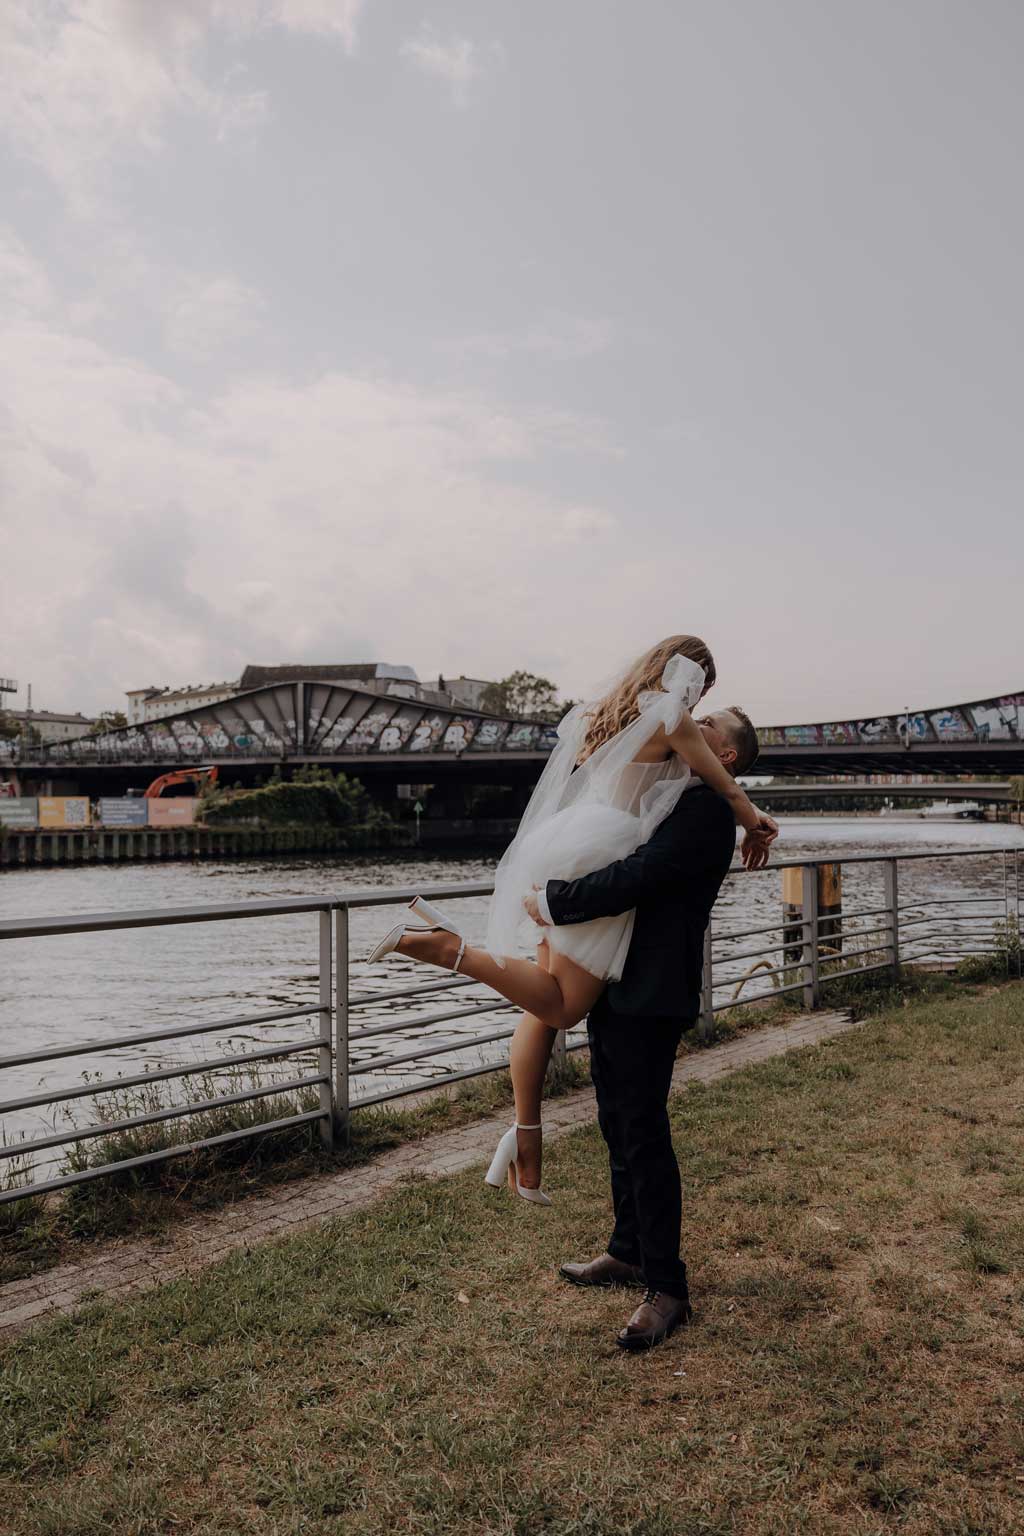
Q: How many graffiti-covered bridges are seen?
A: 1